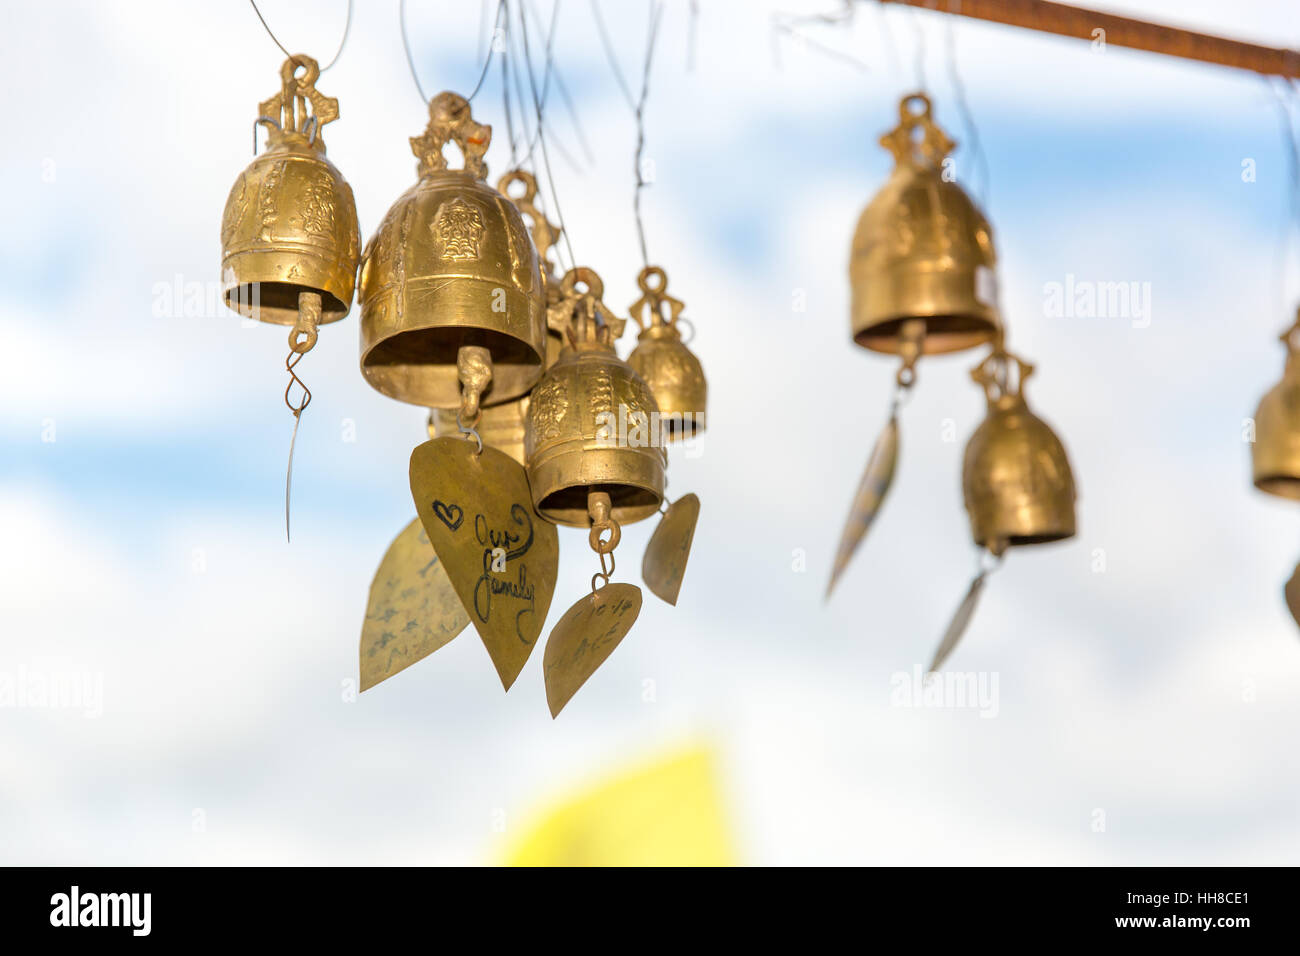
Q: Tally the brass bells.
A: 8